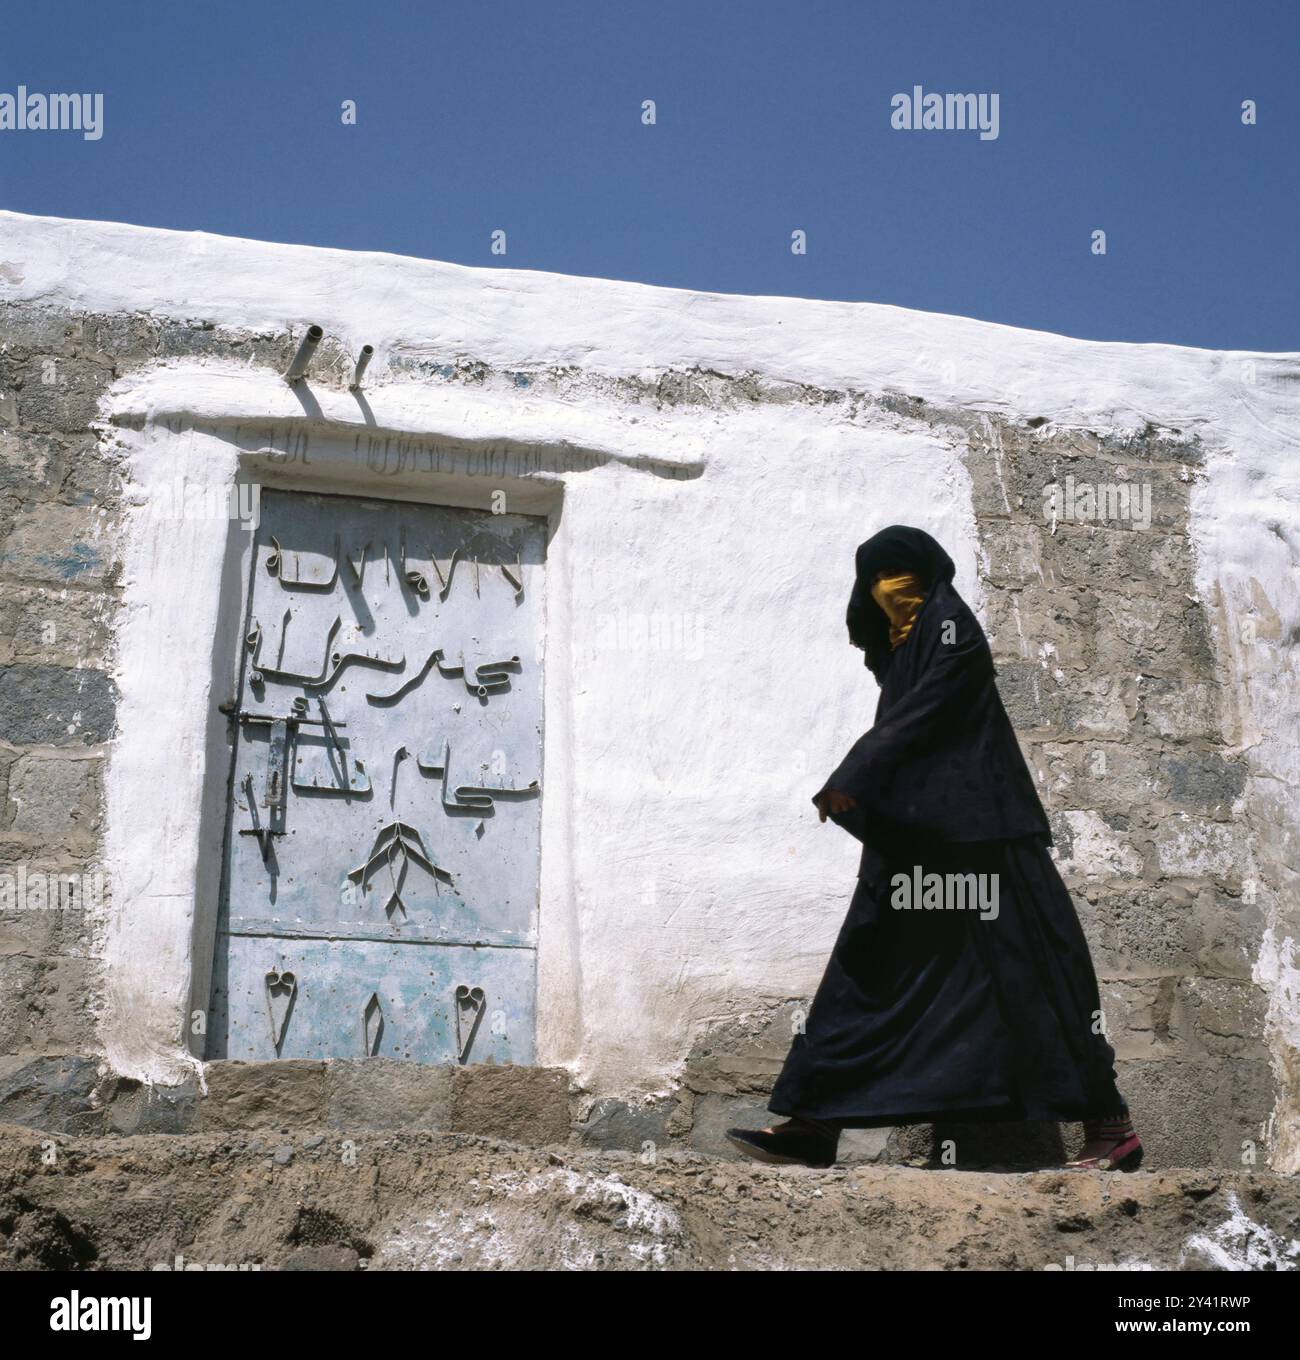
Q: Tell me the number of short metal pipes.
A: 2